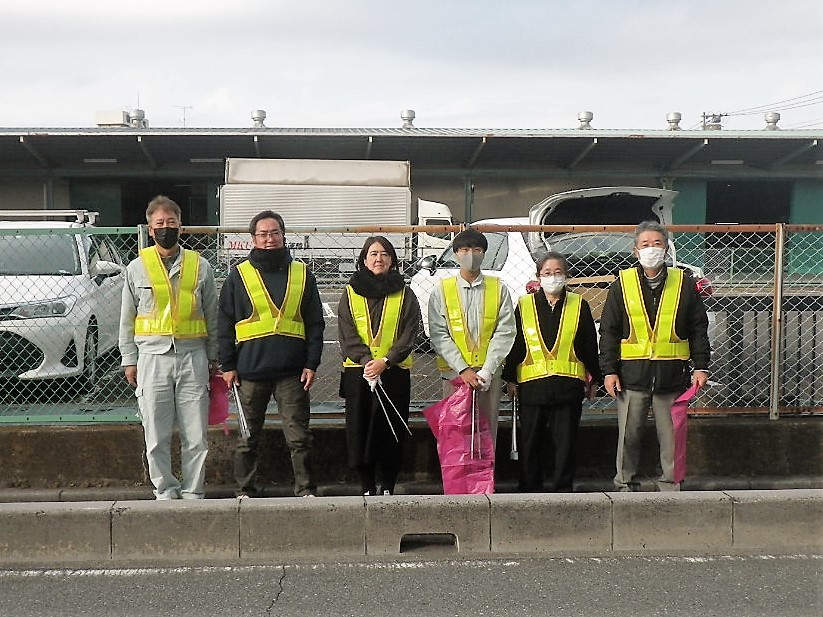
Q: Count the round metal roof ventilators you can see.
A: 6